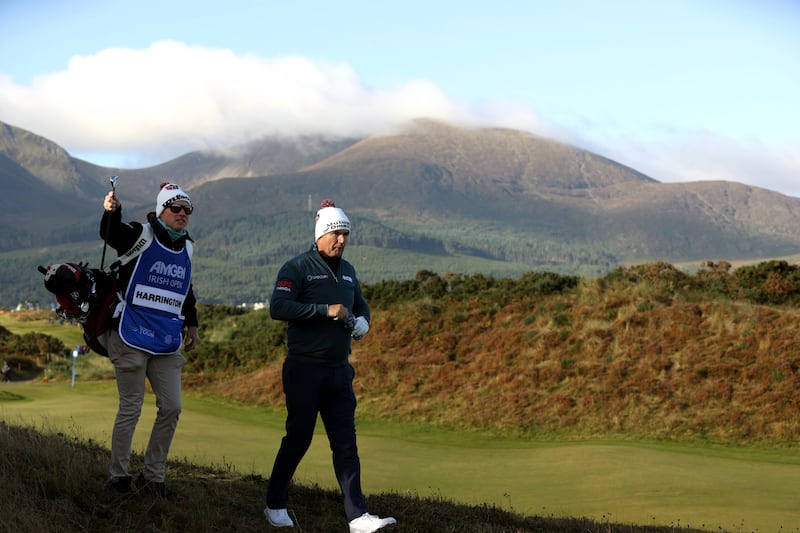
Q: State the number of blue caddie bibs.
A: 1